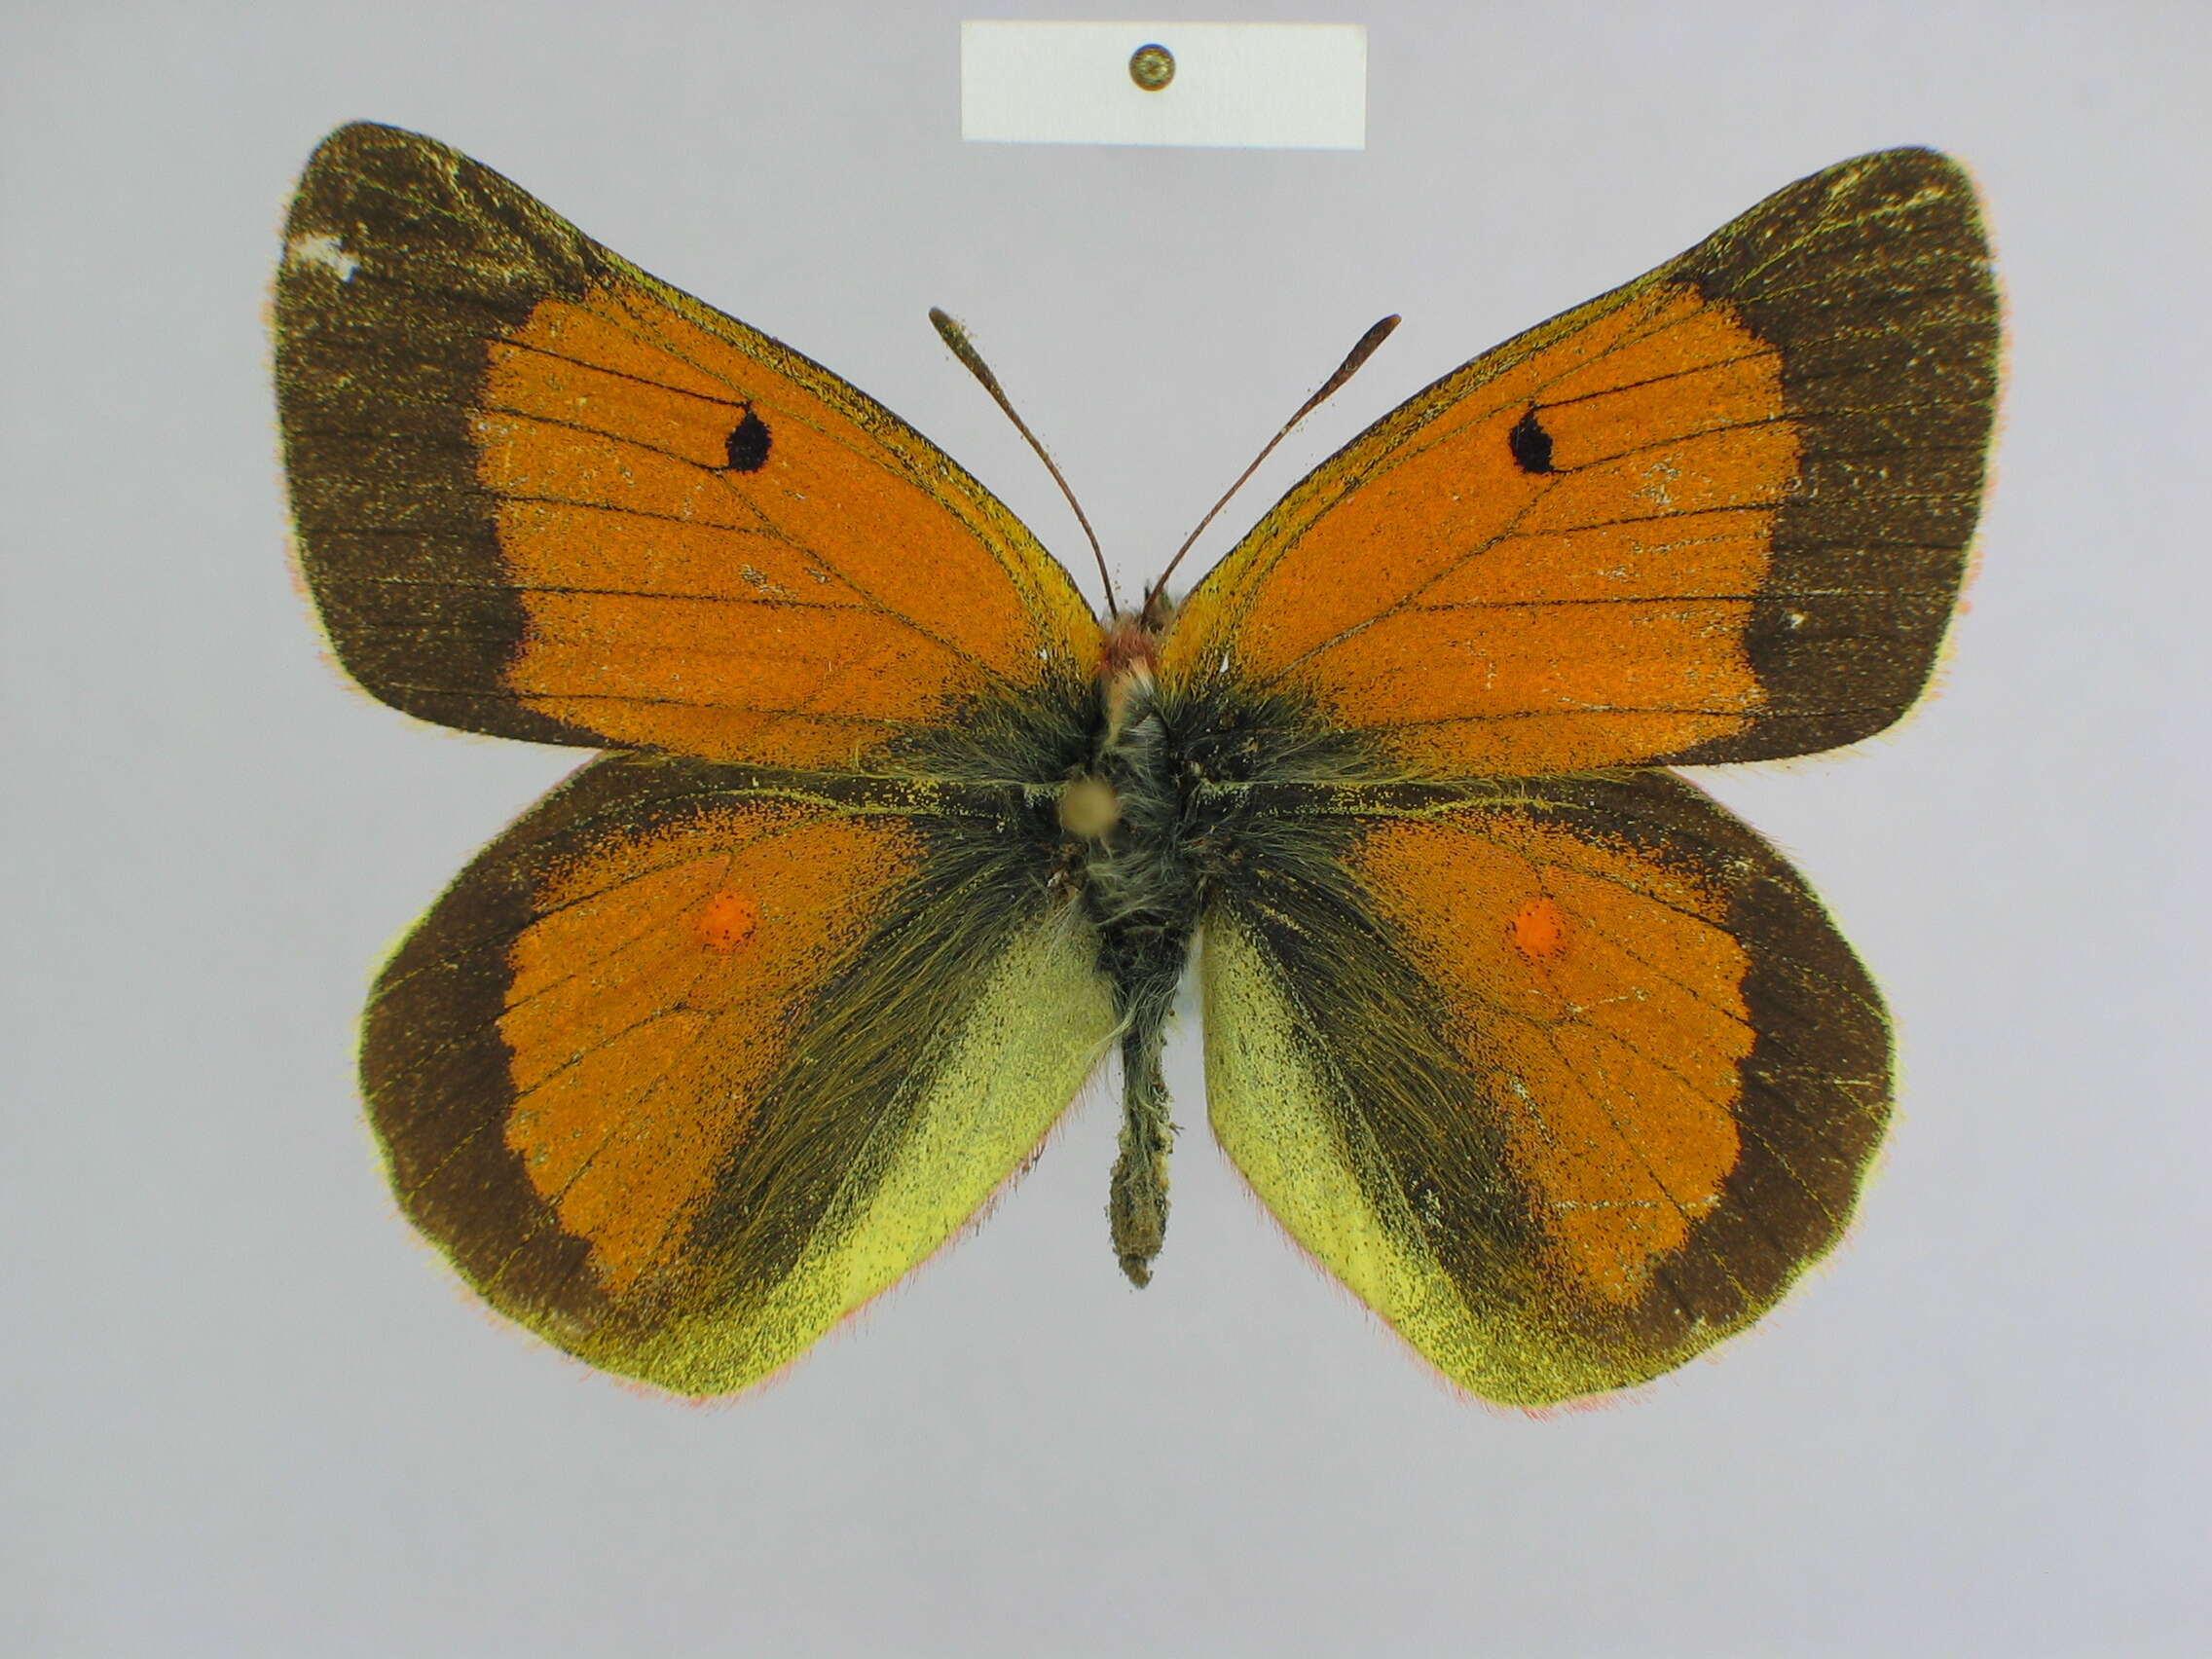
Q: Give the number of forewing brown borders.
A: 2